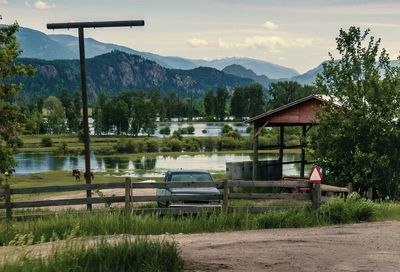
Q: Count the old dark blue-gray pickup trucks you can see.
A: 1